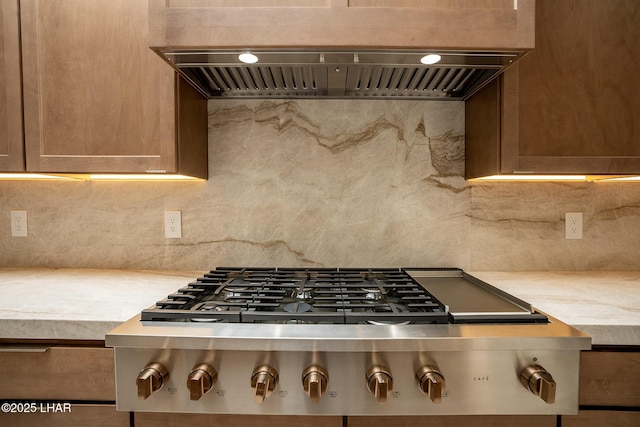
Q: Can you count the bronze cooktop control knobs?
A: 7